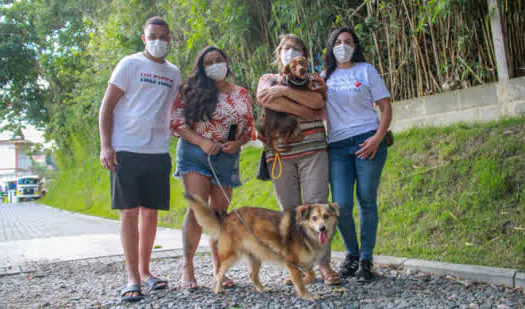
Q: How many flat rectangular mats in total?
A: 0